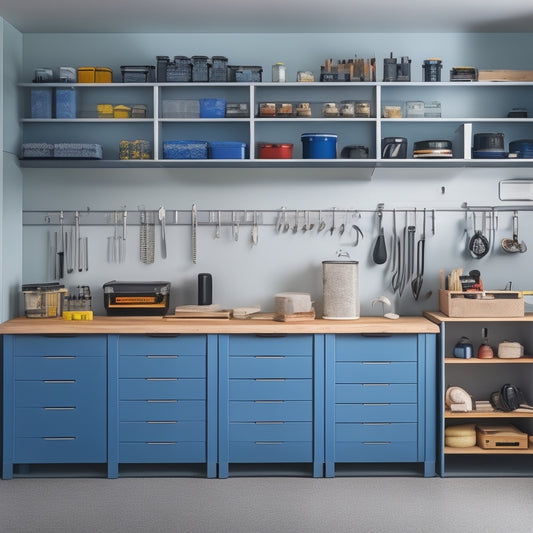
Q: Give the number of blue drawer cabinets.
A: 4